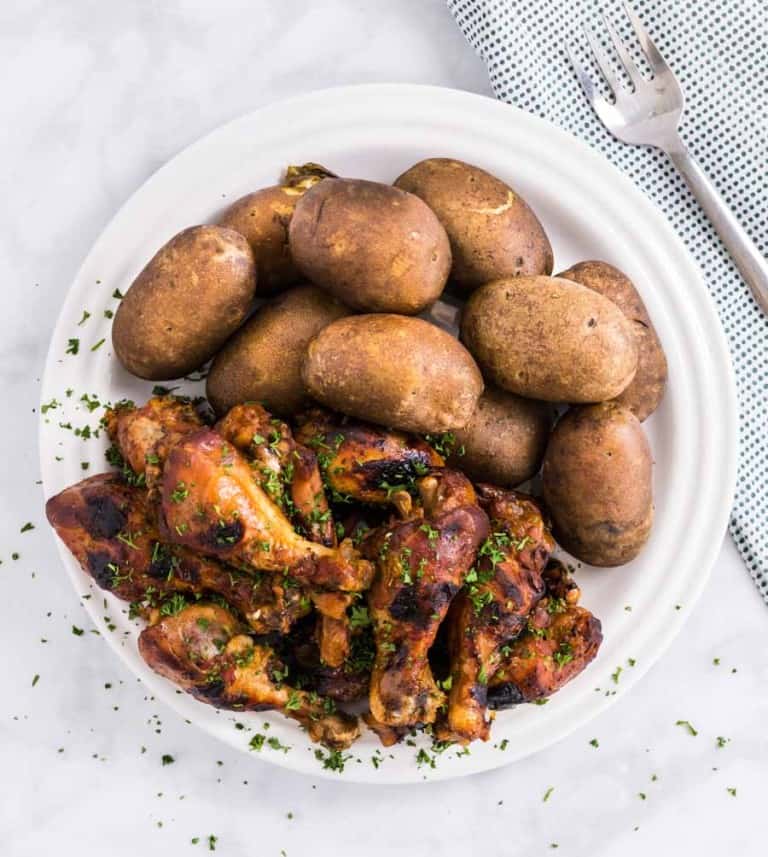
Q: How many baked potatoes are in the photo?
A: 10